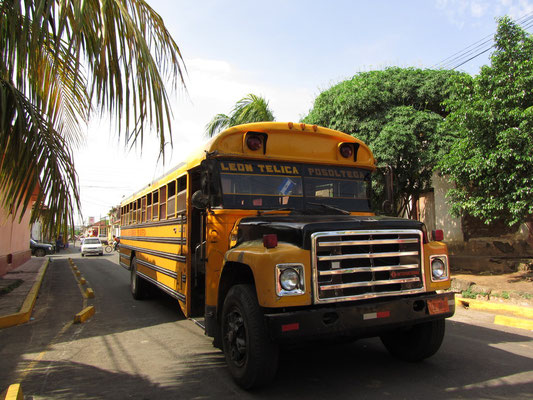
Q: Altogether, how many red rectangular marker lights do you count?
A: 2